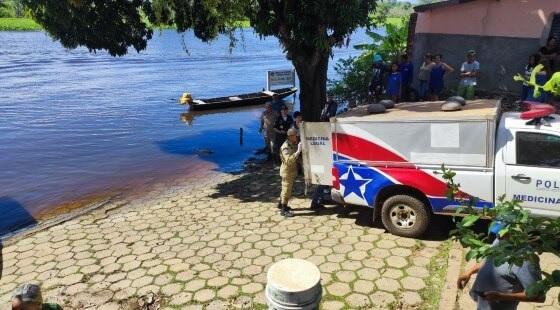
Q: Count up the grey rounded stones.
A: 4